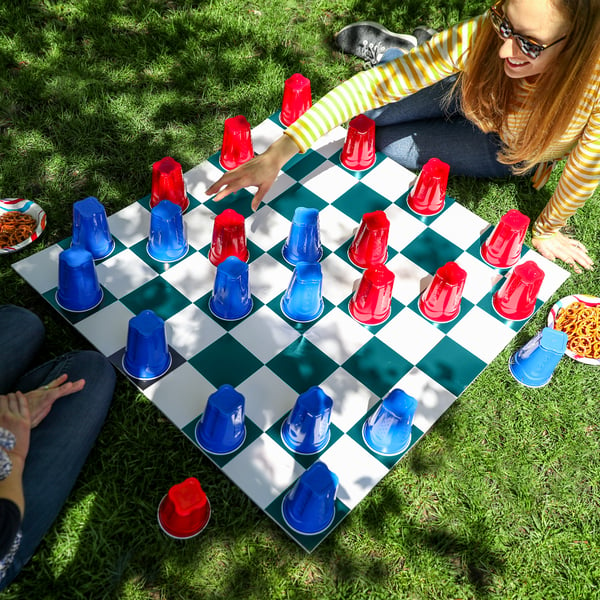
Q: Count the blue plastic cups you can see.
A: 12